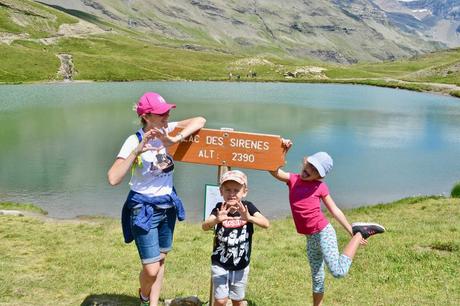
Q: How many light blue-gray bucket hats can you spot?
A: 1